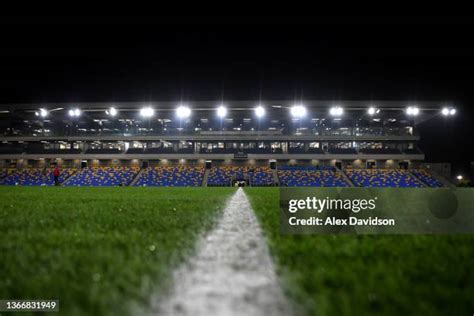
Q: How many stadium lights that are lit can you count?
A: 12